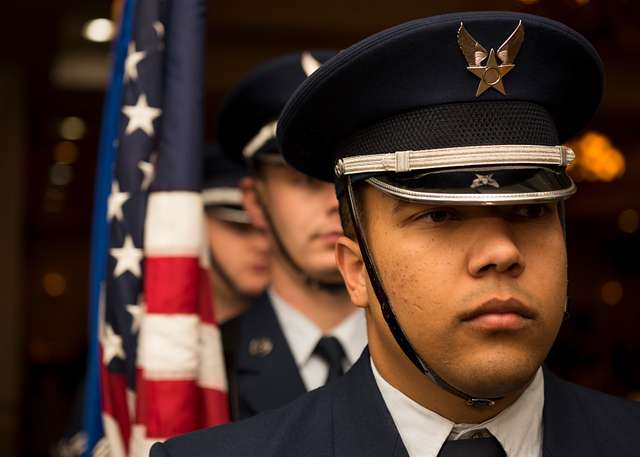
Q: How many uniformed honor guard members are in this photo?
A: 3